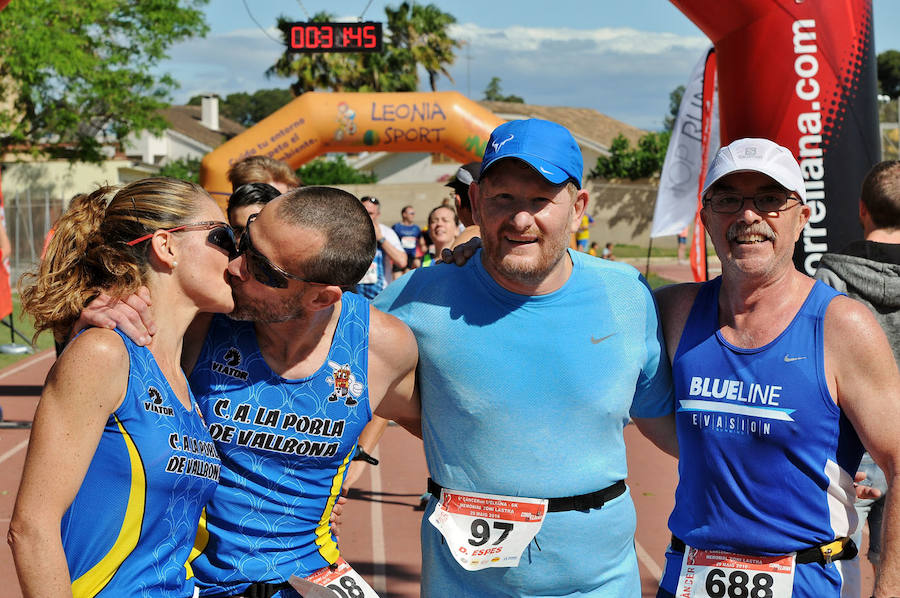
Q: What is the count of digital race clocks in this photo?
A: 1